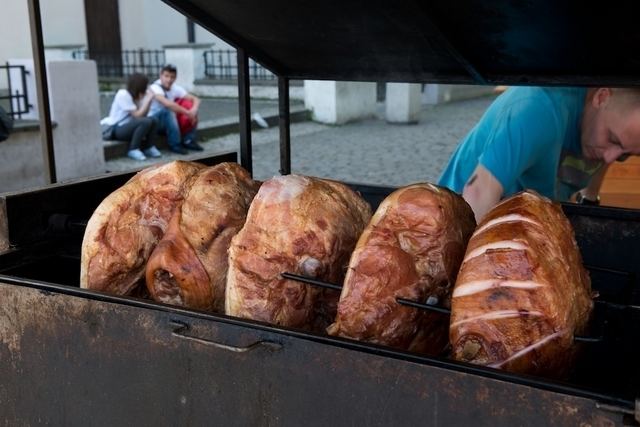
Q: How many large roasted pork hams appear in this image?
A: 5